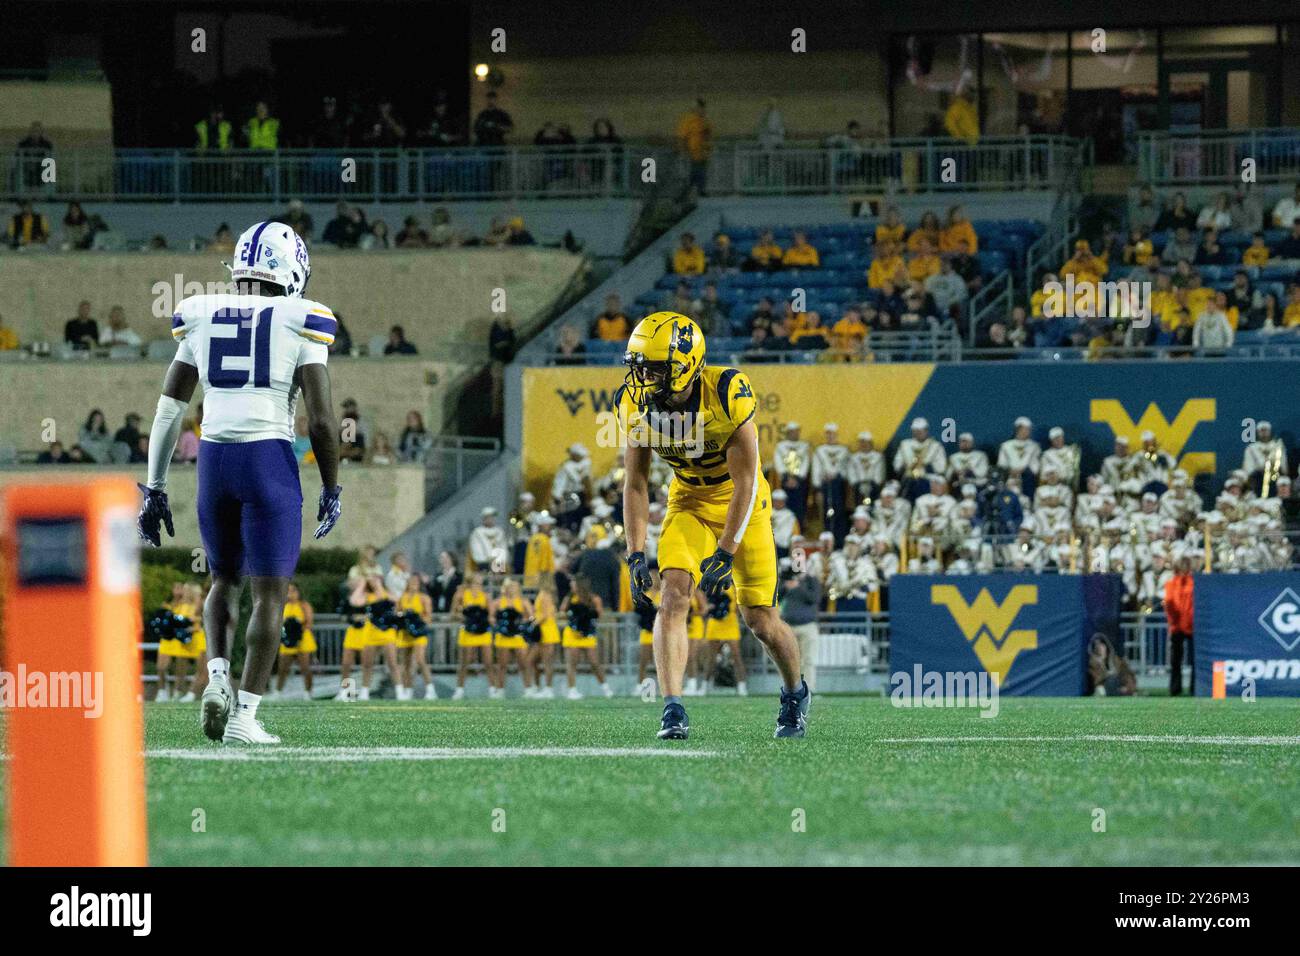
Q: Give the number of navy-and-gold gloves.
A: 2